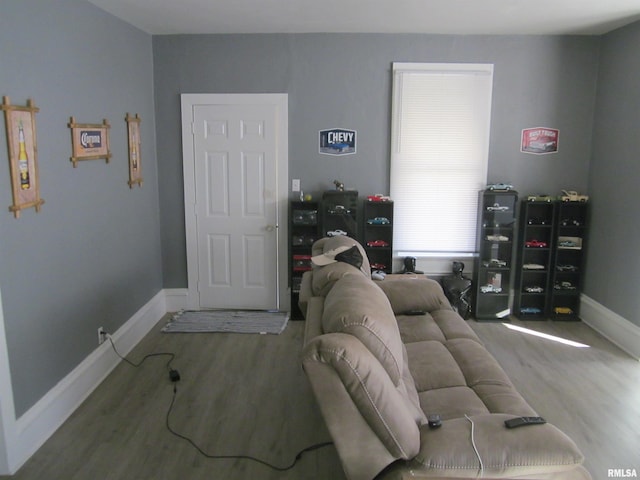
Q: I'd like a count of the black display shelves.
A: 6